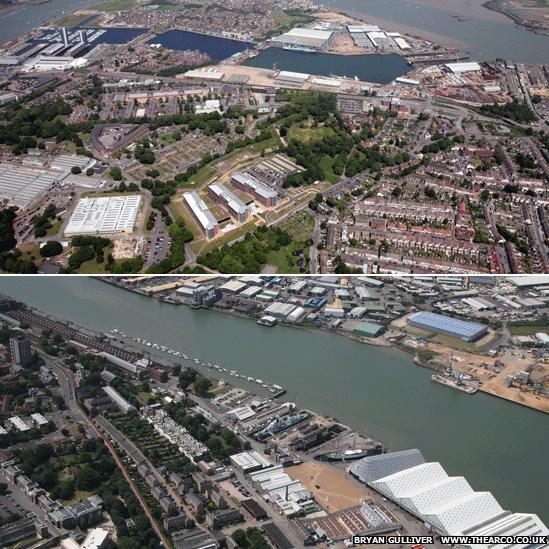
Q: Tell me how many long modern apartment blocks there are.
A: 3